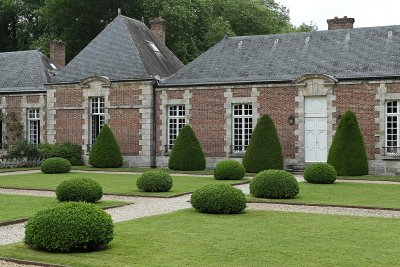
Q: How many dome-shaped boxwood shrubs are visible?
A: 8